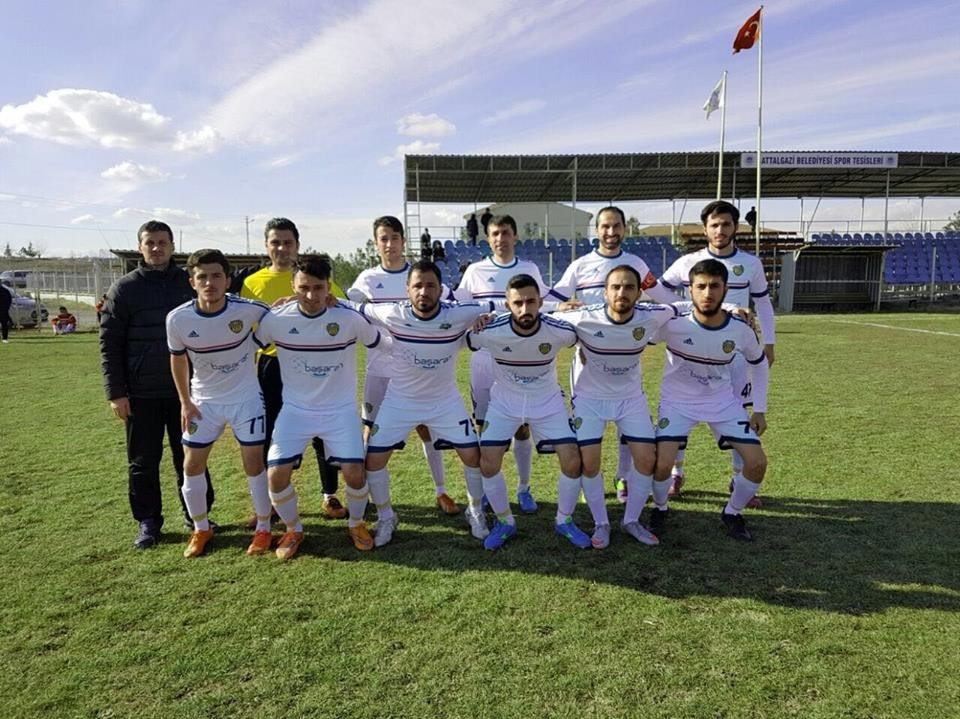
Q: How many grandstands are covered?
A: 1